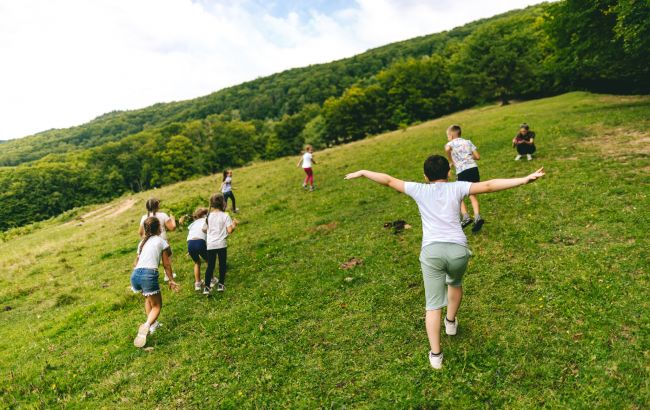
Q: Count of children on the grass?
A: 9